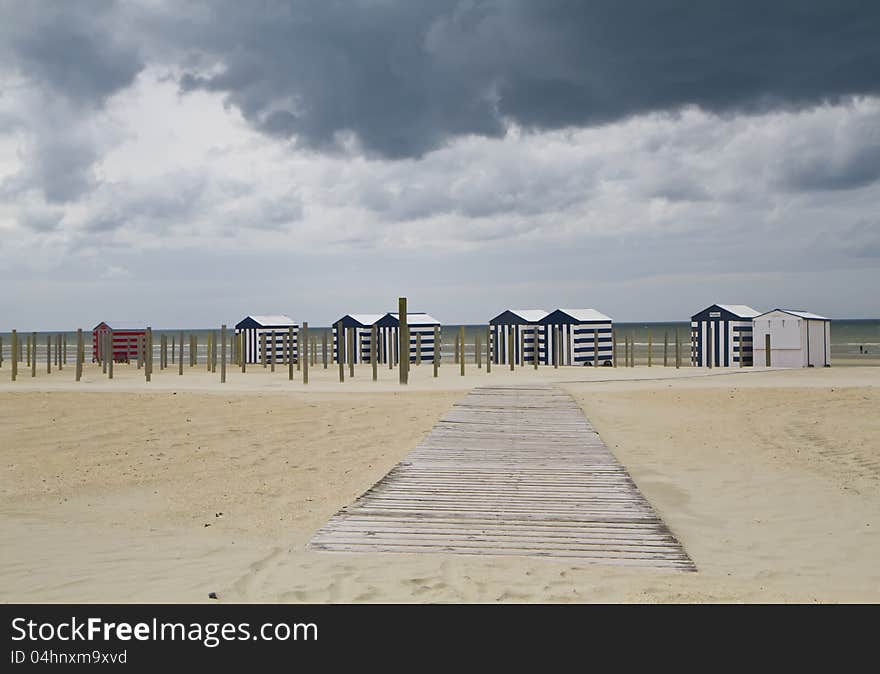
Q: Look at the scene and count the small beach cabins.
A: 8